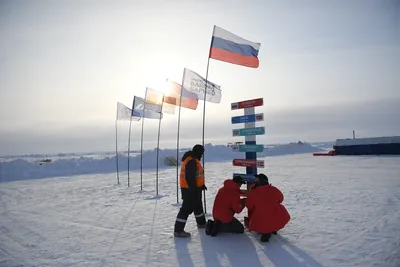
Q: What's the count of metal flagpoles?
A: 6